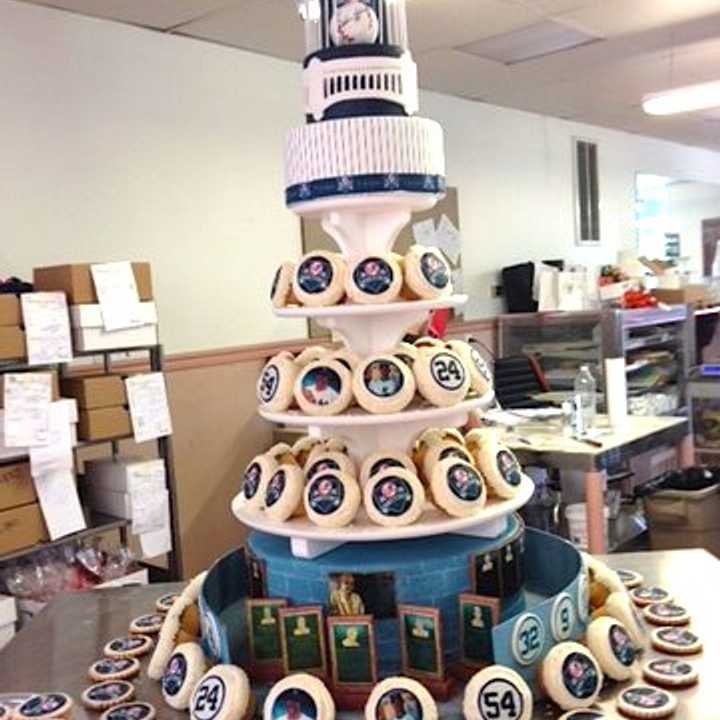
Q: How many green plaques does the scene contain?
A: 5